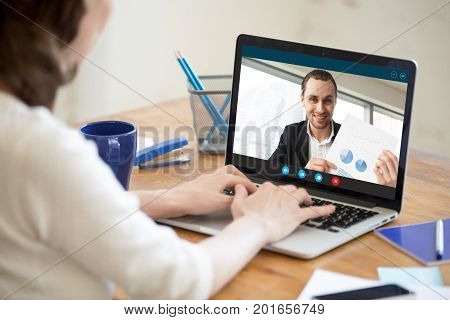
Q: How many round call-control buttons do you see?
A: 4